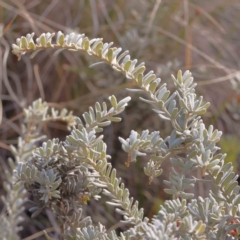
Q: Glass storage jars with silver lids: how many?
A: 0